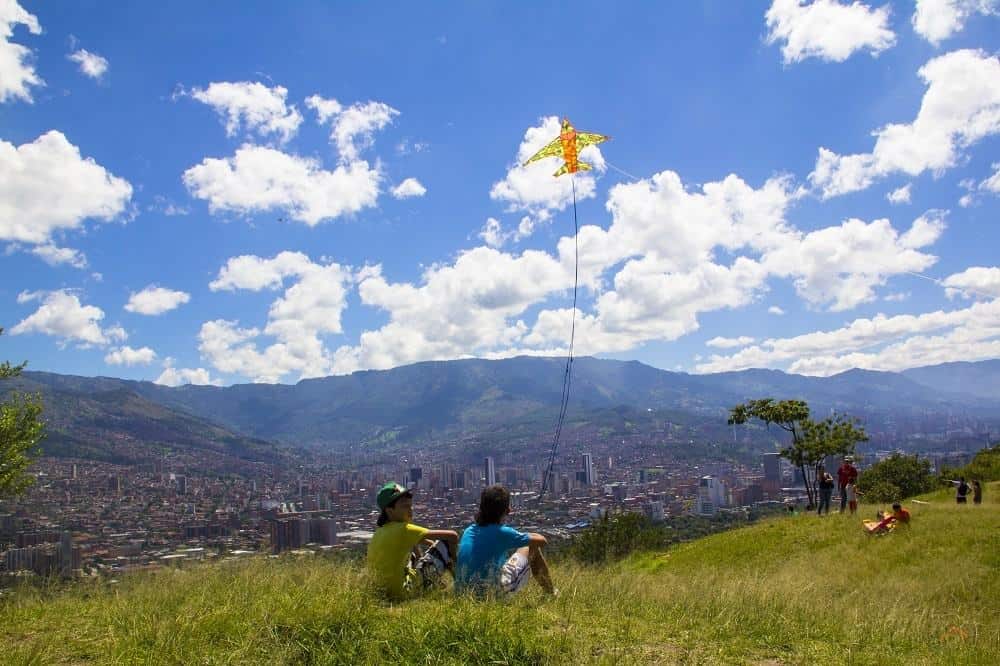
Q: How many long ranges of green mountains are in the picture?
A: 1